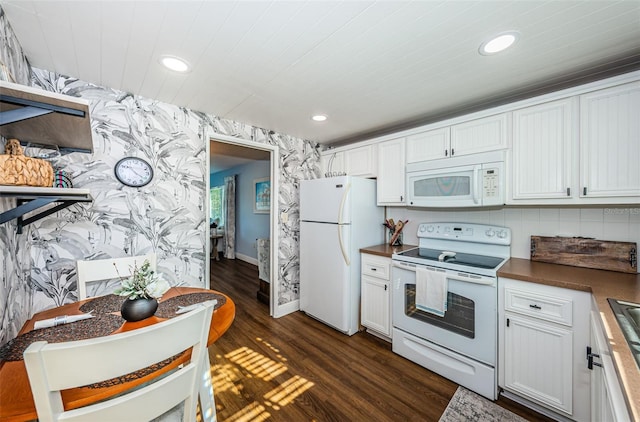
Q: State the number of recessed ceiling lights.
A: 3